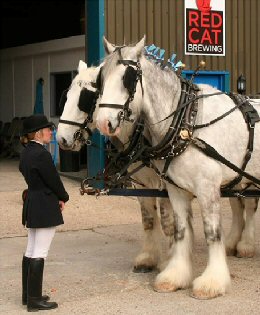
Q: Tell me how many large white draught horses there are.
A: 2